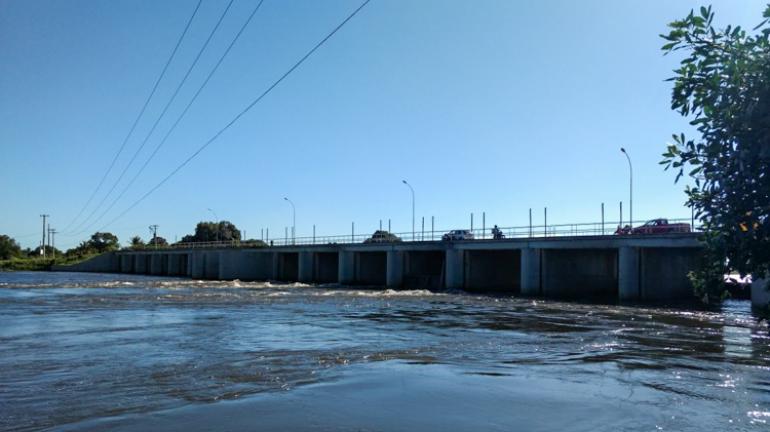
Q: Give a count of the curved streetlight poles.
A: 4